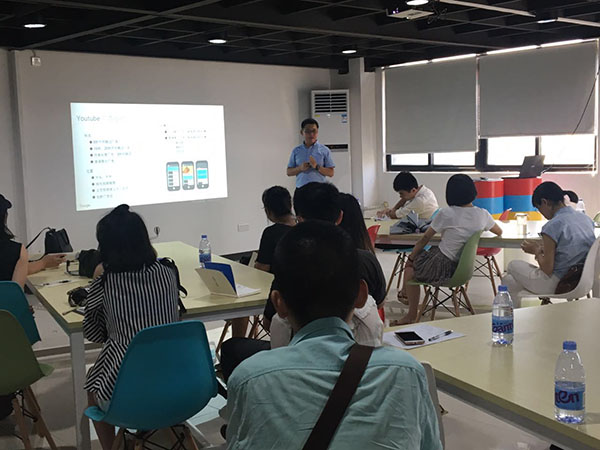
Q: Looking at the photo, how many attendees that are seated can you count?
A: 9